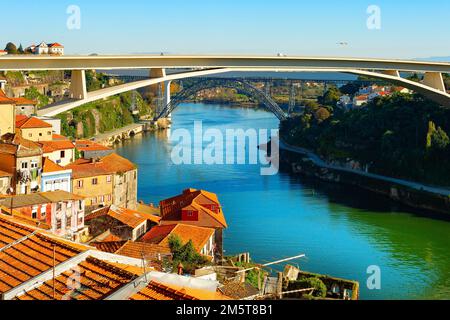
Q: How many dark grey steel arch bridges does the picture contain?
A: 1